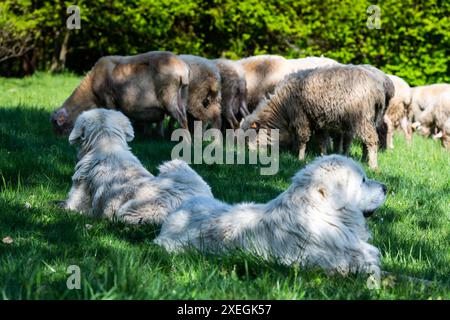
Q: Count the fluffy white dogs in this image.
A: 2